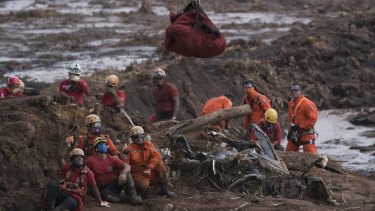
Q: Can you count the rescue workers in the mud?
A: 12